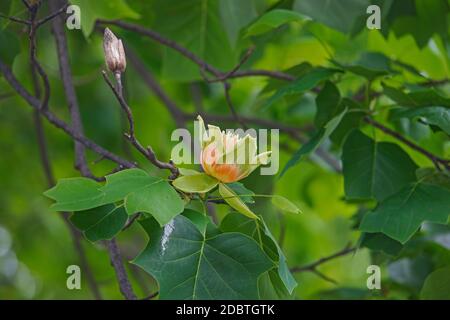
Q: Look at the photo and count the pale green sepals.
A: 3